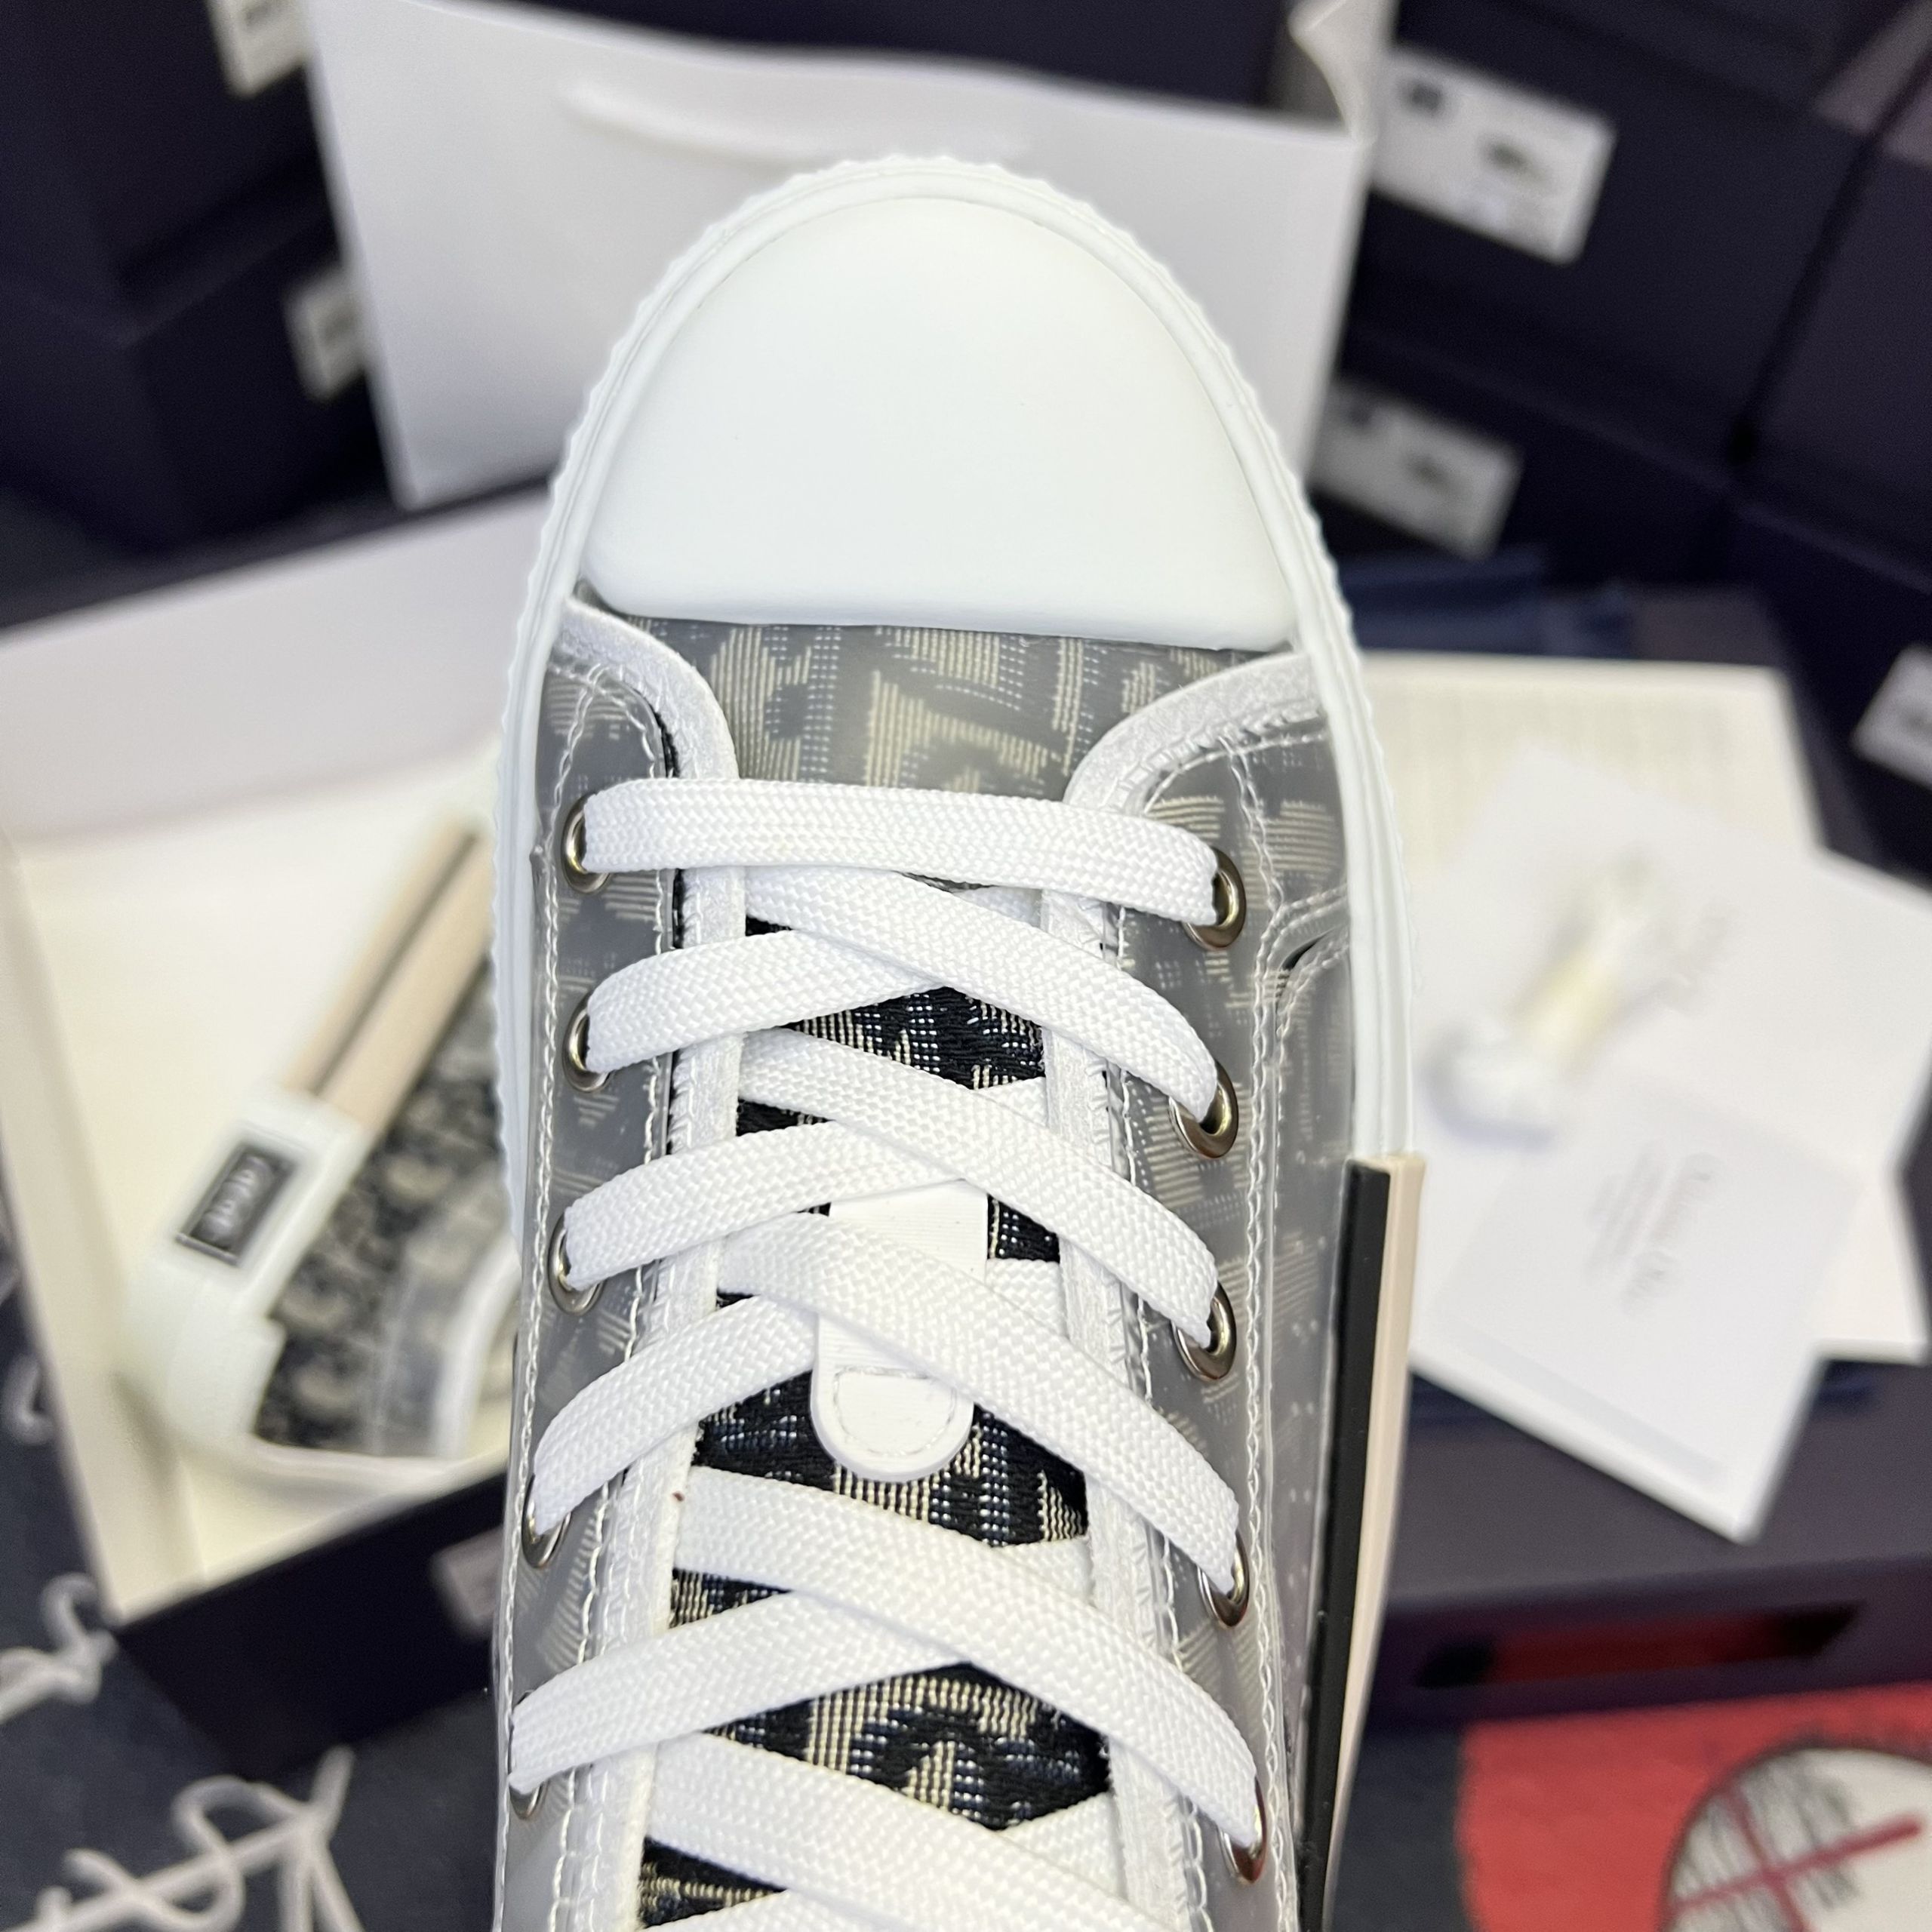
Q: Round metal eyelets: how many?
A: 10